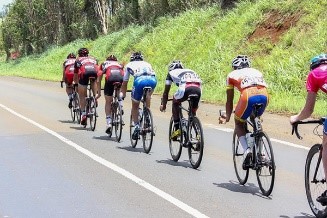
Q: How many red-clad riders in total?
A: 3